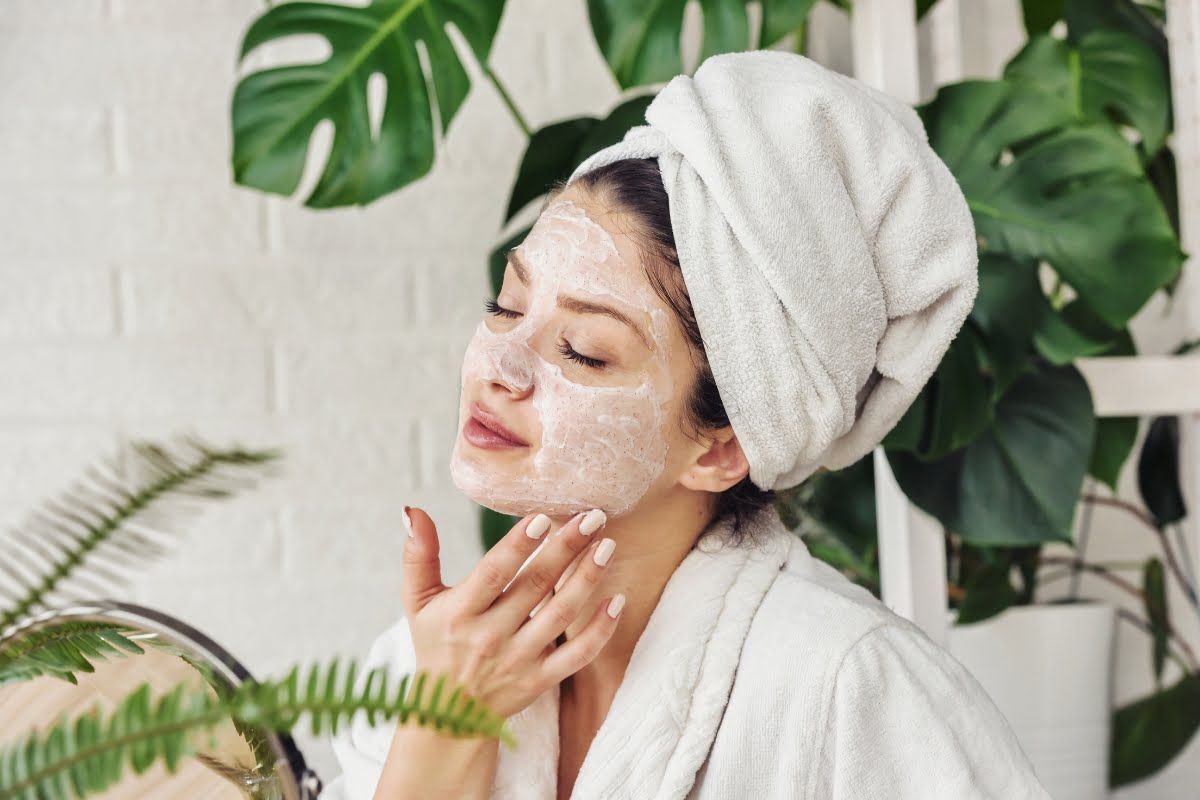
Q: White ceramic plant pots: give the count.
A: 1